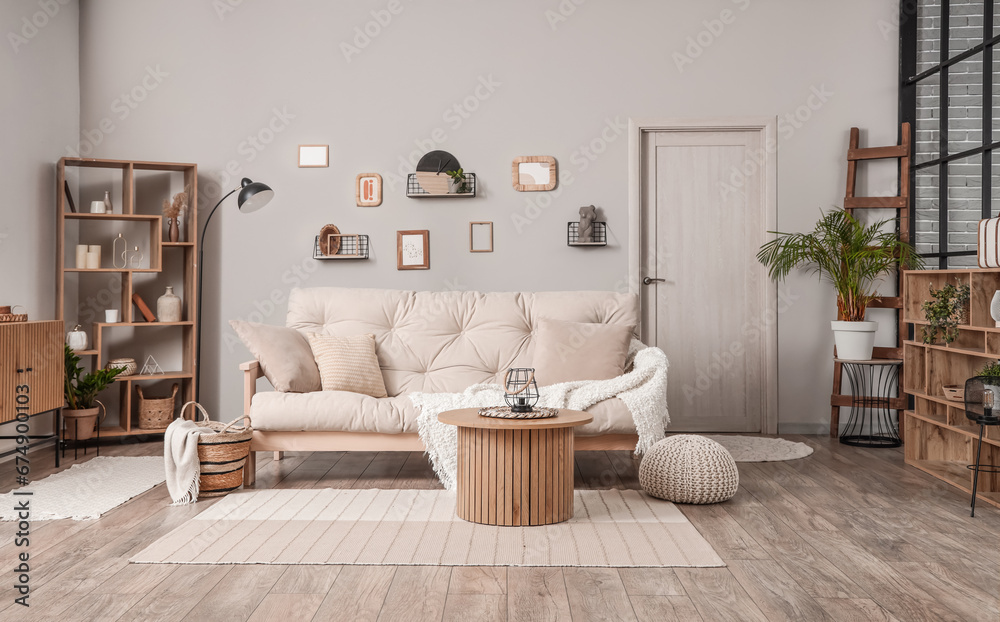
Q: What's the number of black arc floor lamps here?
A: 1